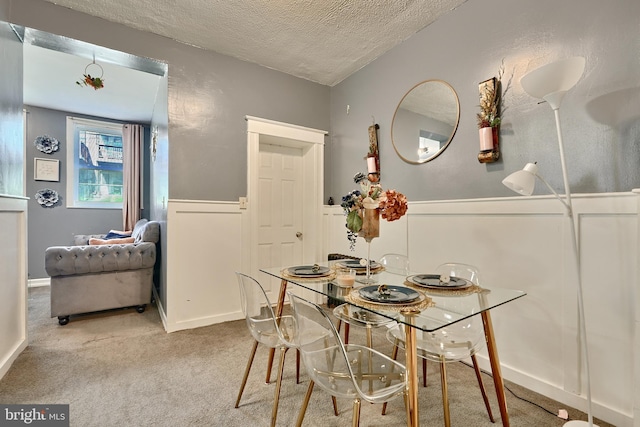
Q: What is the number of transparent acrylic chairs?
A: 4